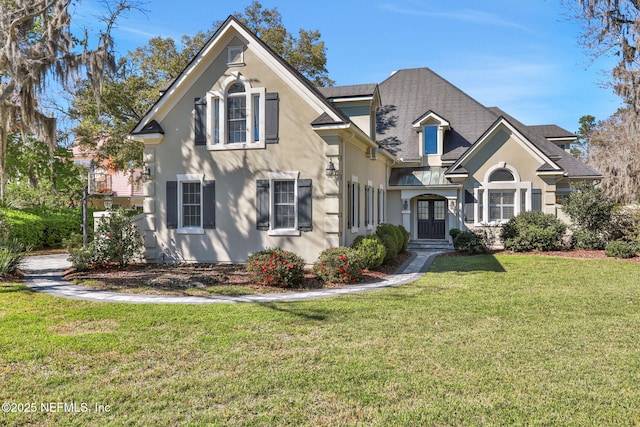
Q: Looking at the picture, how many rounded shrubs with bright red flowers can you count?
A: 2